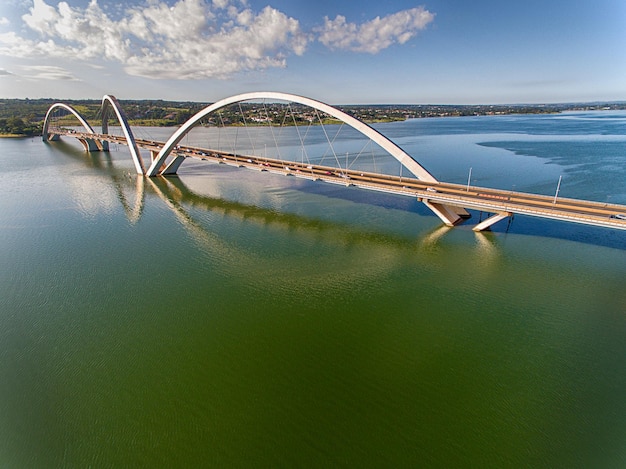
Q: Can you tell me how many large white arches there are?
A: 3